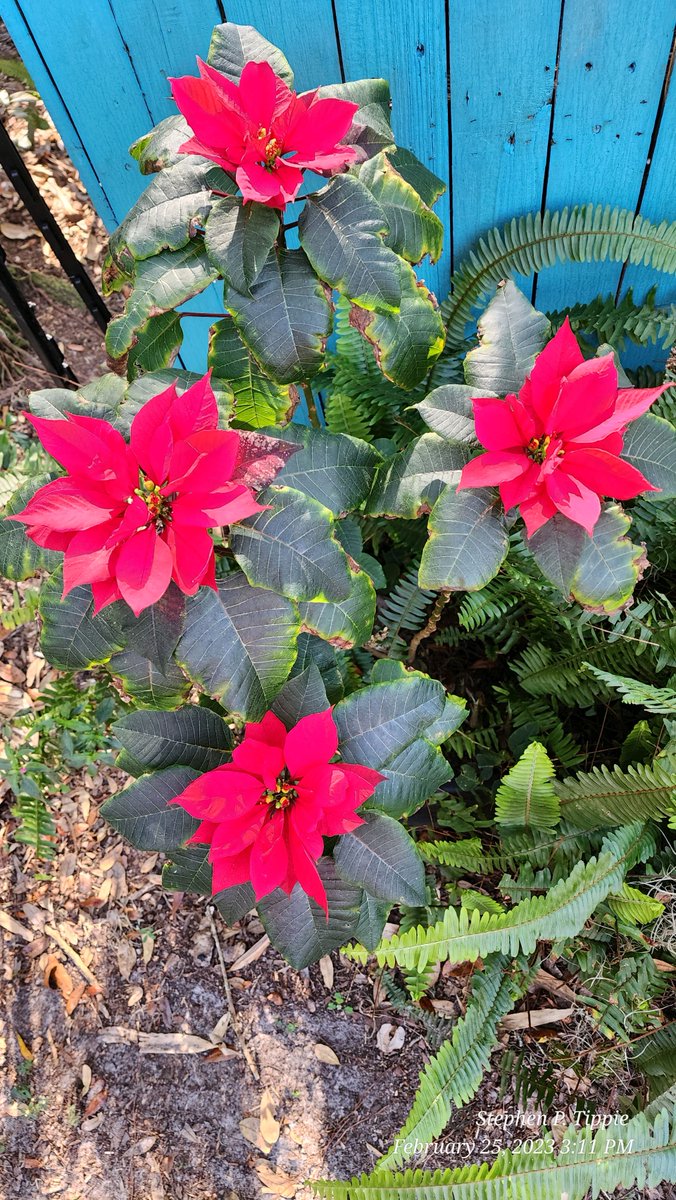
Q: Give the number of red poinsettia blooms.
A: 4